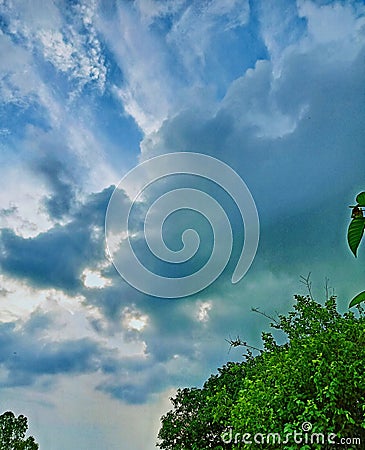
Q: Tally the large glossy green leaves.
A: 3